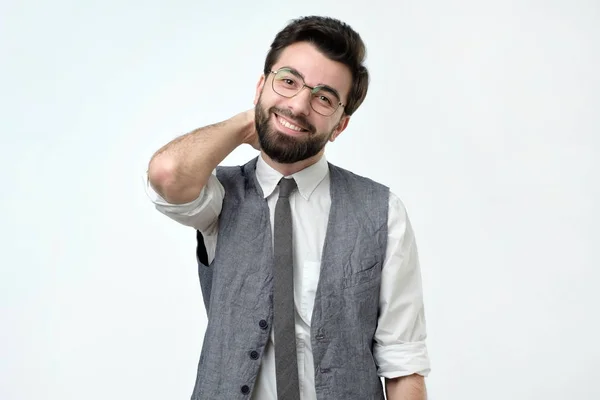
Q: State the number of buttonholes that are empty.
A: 2